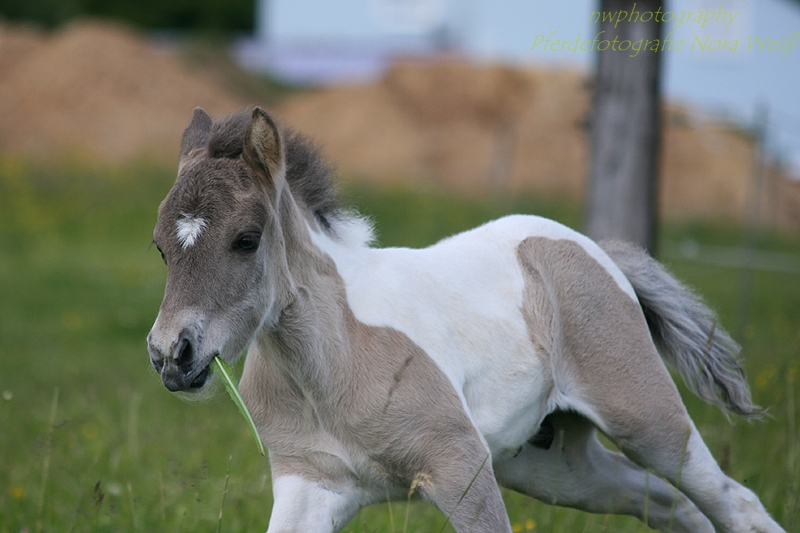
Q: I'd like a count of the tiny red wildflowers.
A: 0